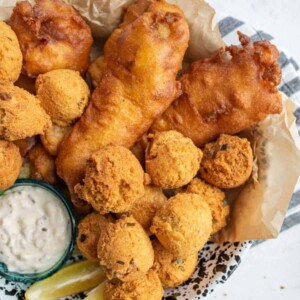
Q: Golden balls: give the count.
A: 14